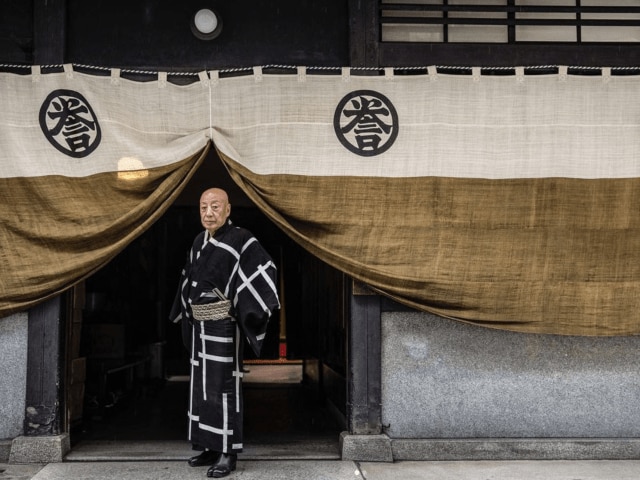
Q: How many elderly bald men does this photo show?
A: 1